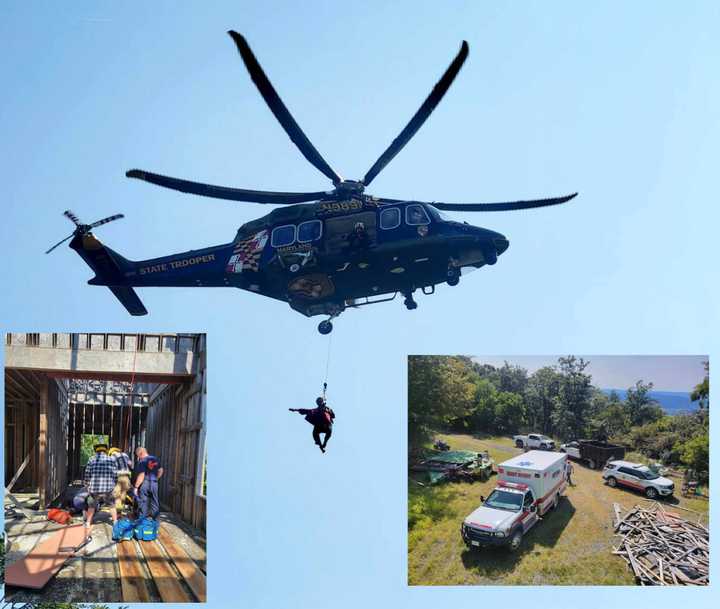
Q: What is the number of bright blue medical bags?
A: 2